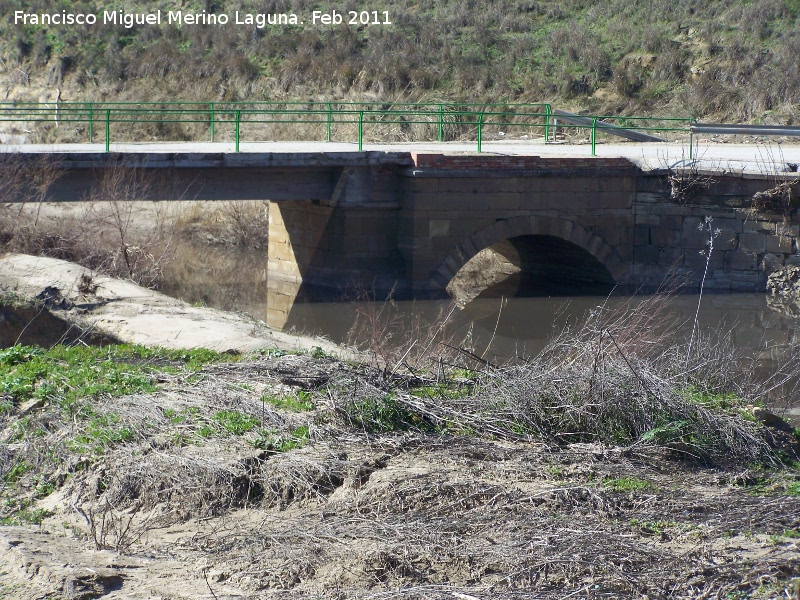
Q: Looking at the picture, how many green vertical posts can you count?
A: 11